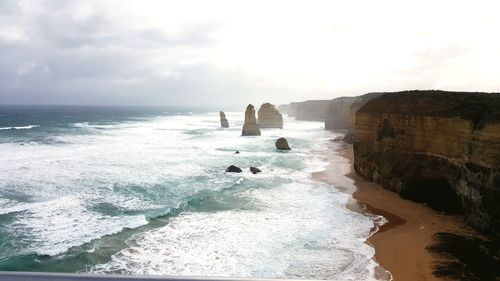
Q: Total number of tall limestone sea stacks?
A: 3